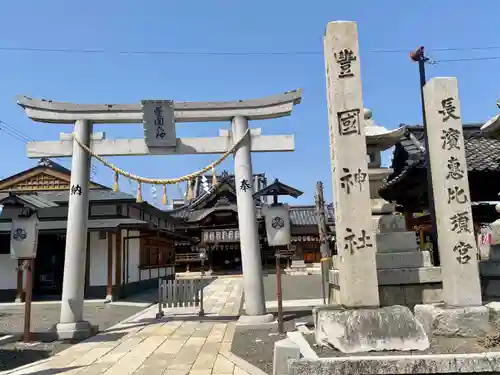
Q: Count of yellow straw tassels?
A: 5